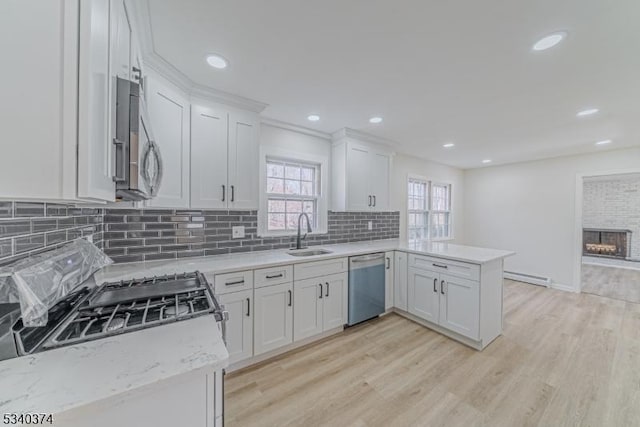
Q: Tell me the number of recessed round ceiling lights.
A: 8